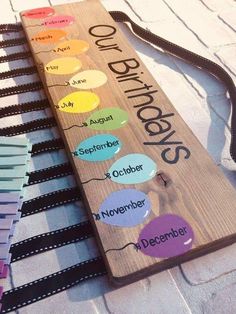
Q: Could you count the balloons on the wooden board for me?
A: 12